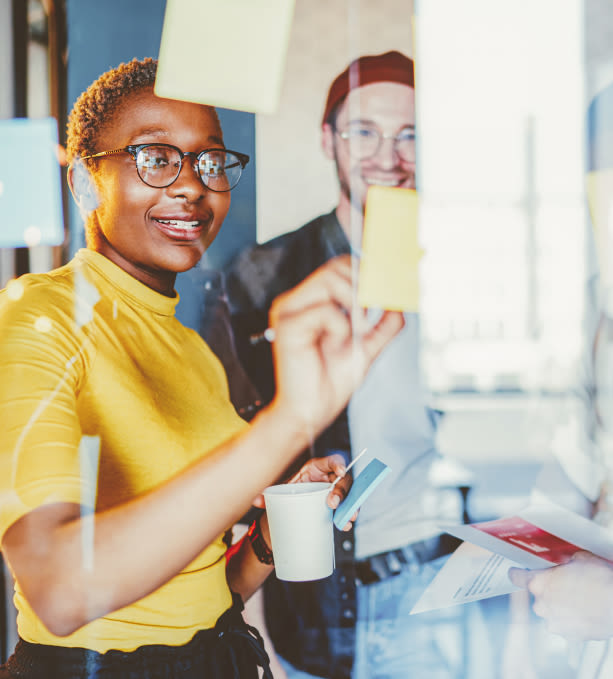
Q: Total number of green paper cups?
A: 0